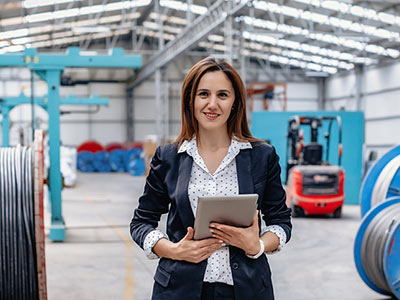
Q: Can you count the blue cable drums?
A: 7